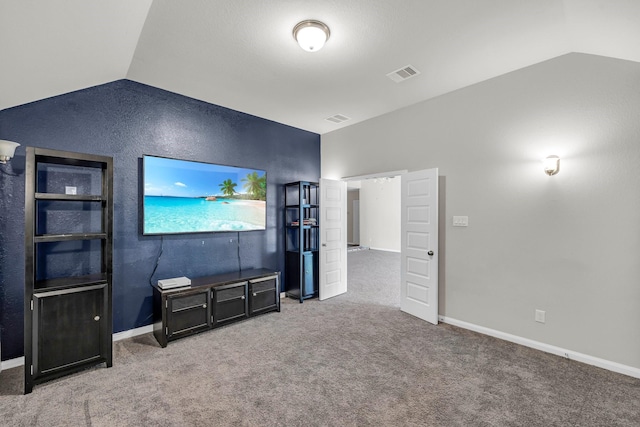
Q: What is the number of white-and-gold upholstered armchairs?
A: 0